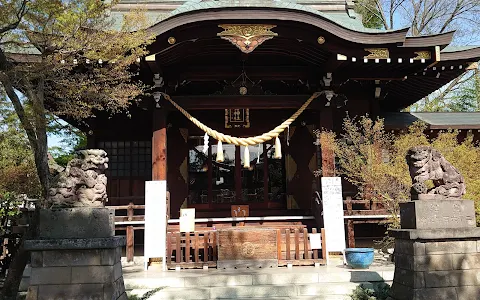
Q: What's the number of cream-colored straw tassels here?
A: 3